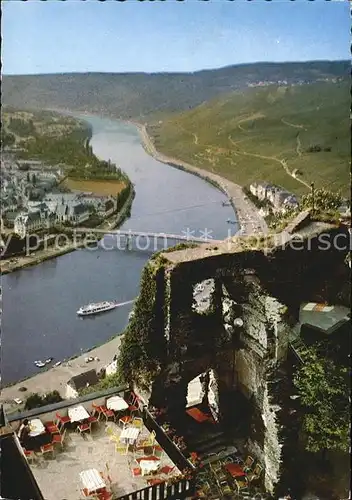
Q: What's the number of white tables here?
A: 6